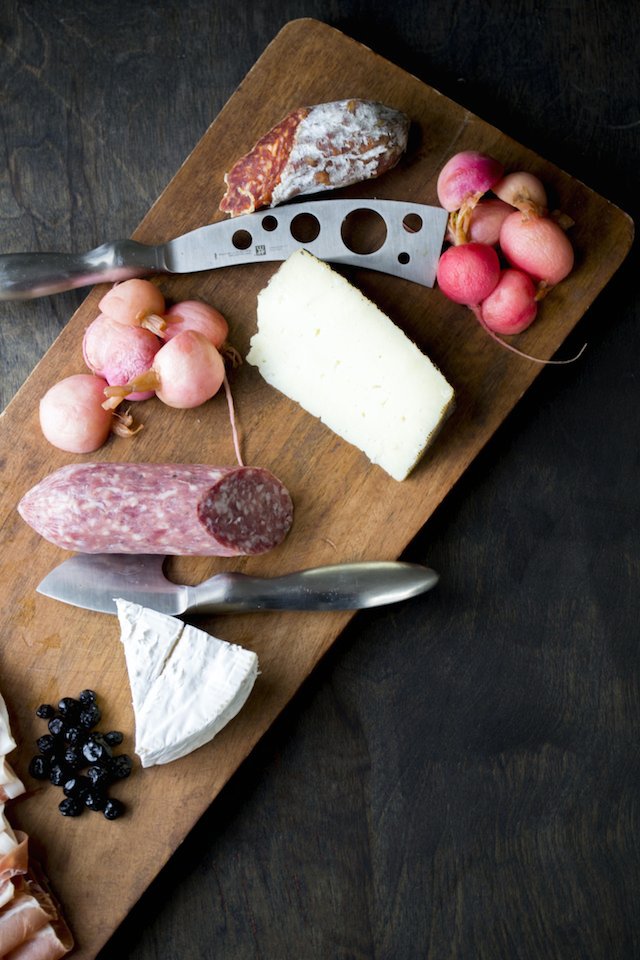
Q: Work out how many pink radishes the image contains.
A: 11